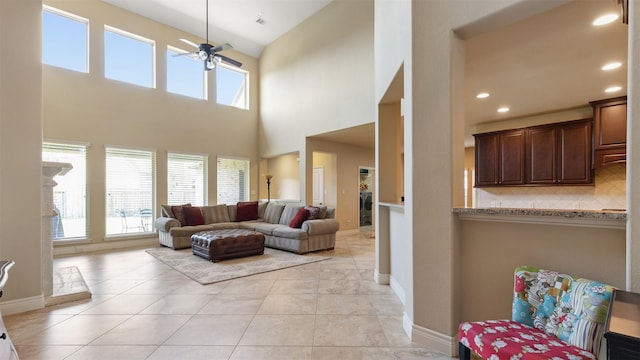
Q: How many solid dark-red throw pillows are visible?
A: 3